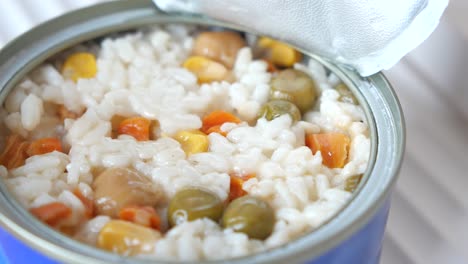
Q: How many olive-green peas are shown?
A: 6